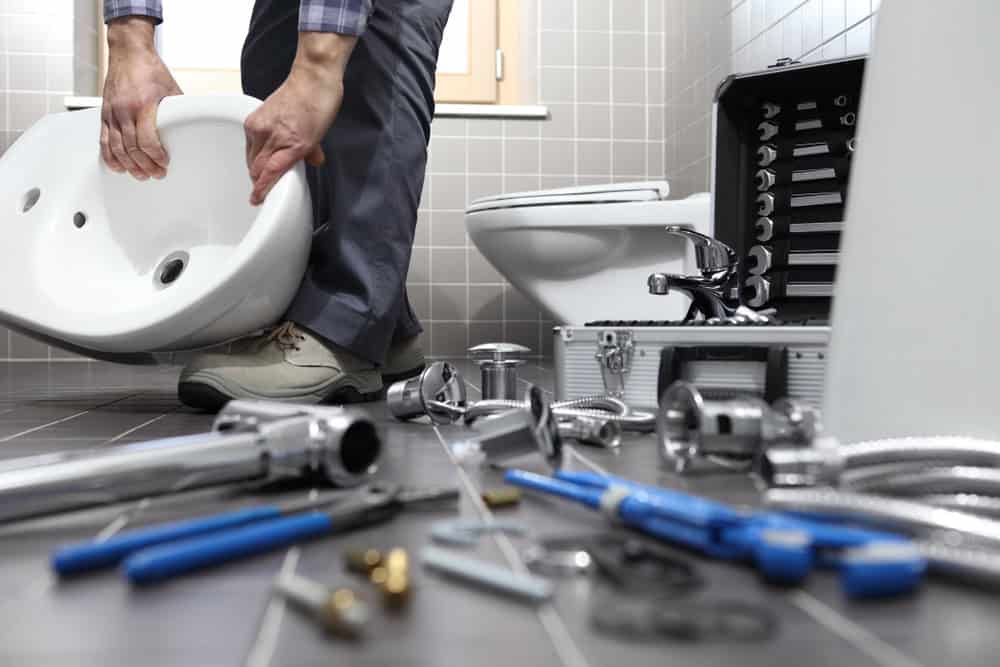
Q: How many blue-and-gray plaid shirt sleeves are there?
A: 2